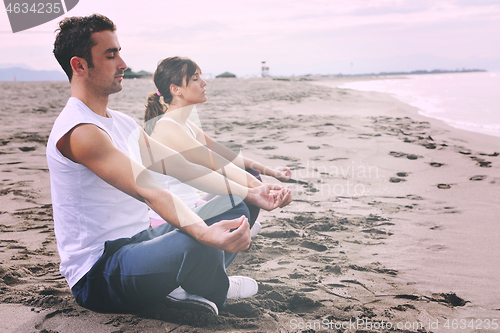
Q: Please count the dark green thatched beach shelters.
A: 3